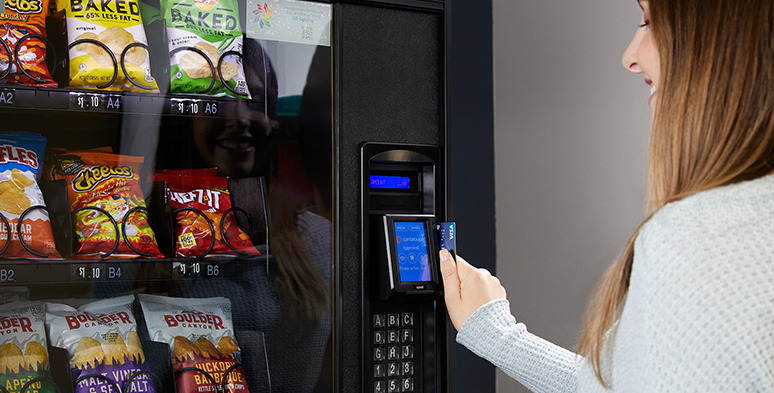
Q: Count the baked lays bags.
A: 2